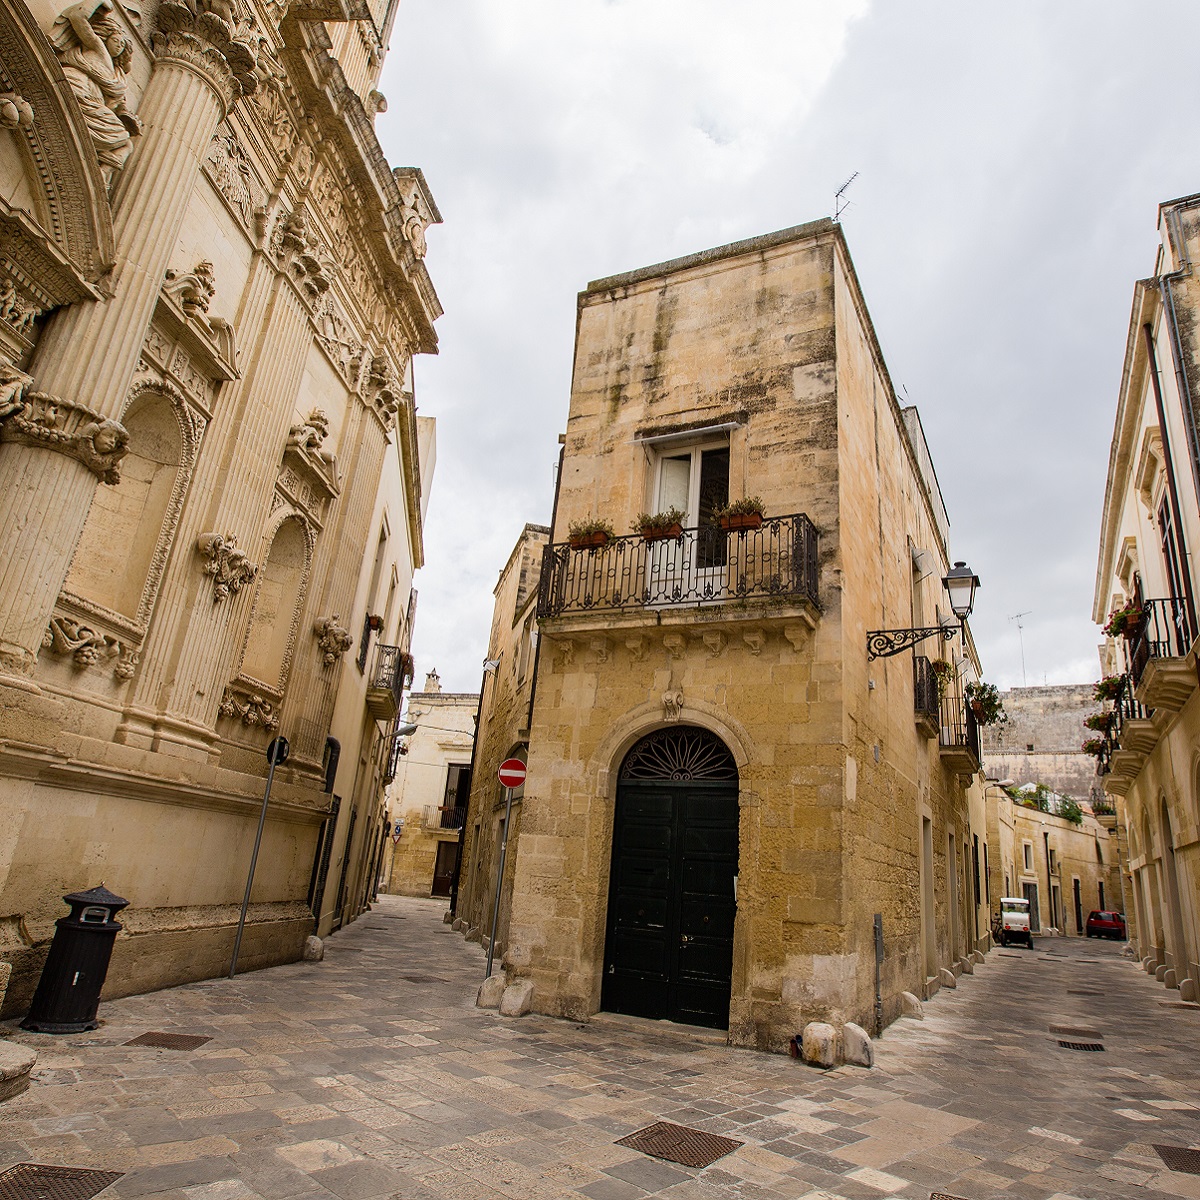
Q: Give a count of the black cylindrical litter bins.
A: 1